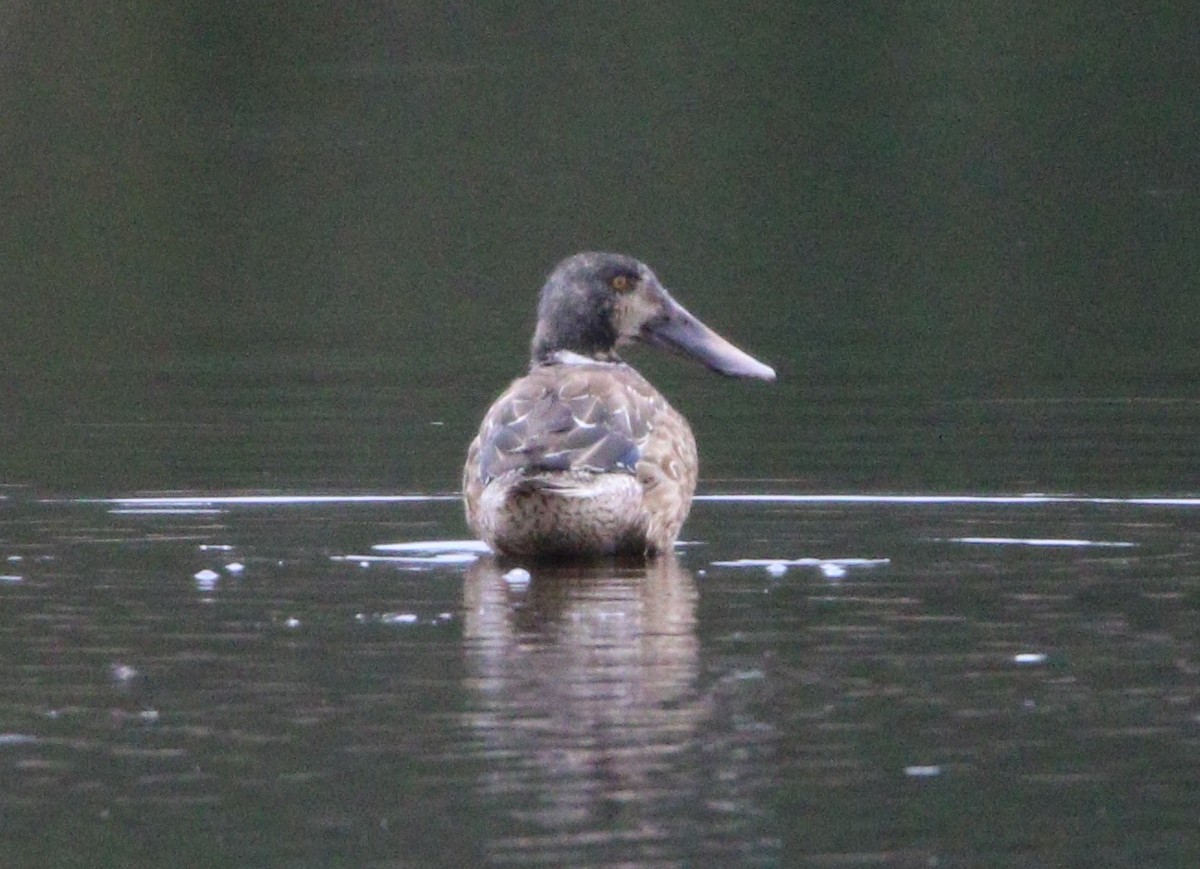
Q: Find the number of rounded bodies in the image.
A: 1